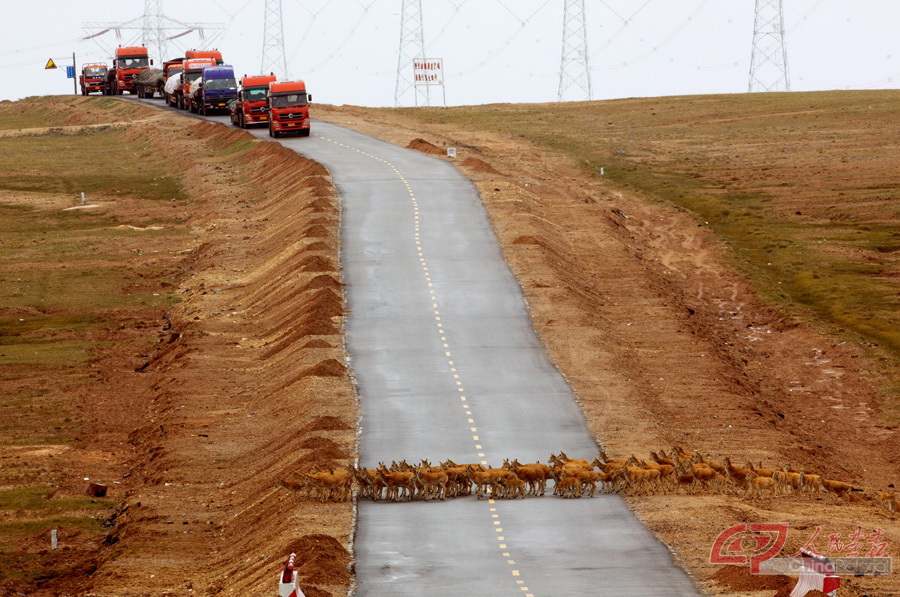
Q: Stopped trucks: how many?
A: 8